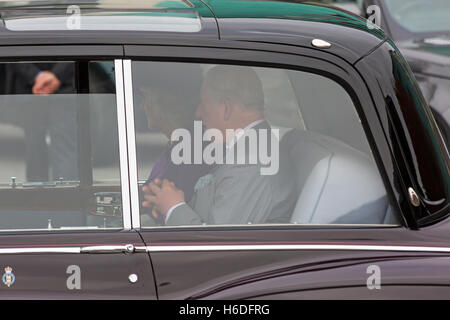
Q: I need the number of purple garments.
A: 1